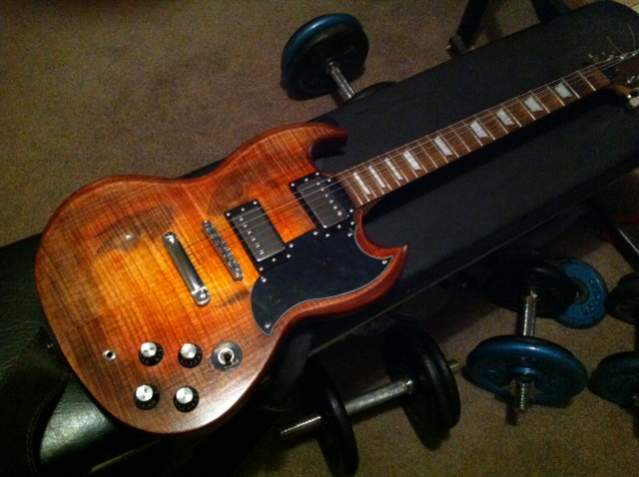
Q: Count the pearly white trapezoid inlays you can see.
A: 9